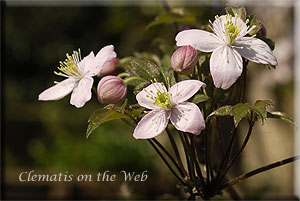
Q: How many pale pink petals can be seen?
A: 12